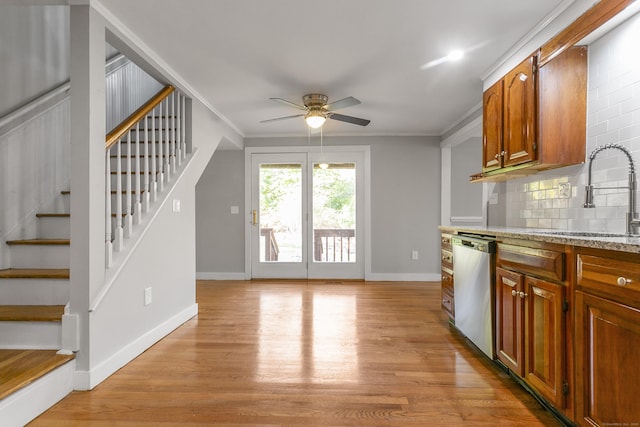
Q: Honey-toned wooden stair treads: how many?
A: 11